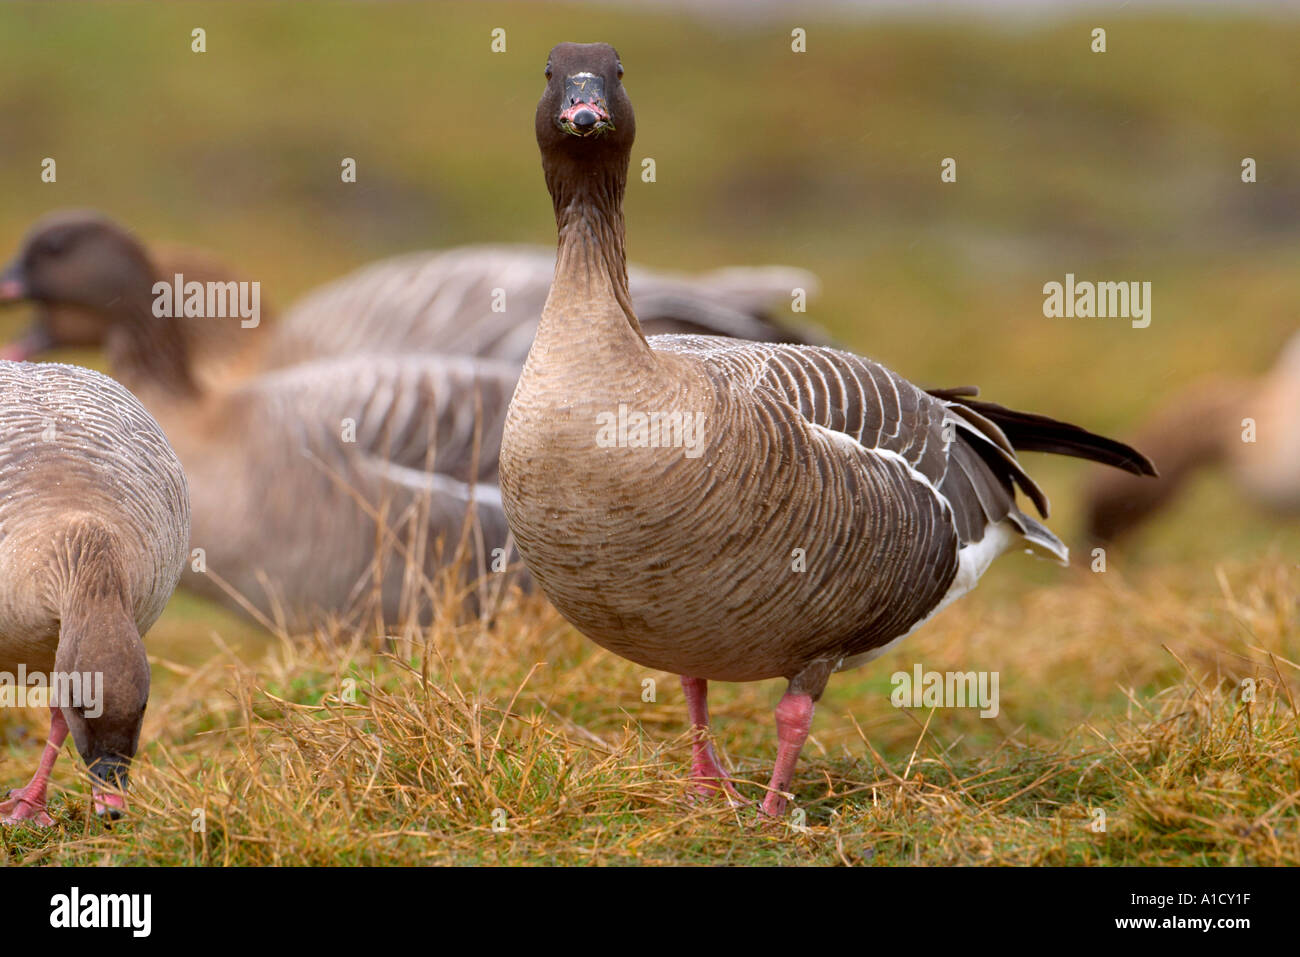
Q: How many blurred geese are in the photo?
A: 3